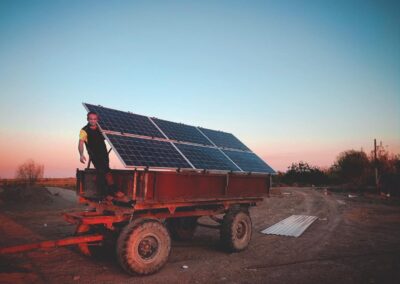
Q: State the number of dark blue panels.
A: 6